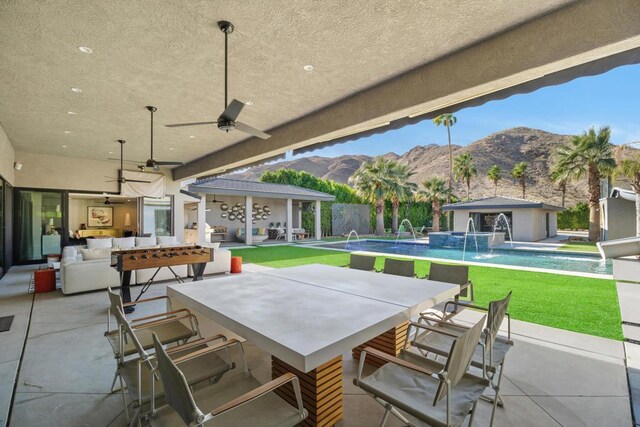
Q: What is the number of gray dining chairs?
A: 8